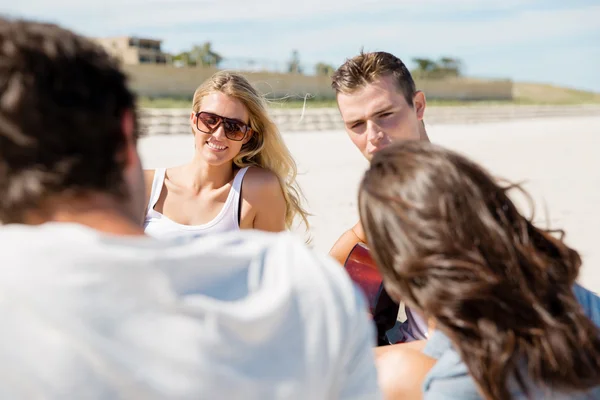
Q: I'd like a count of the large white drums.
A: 0